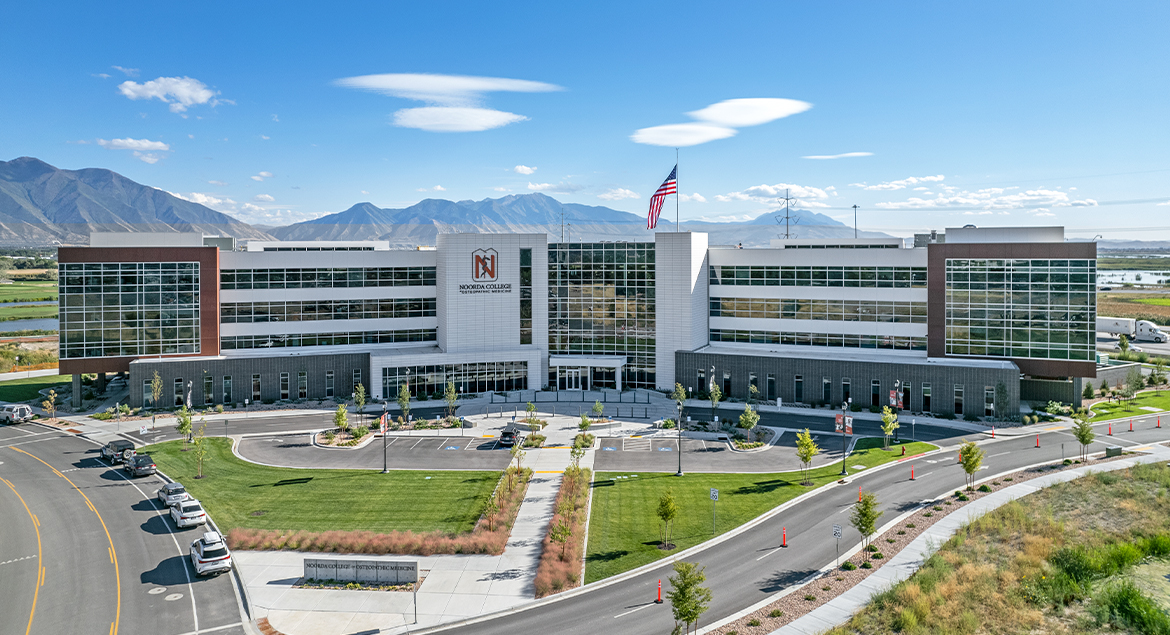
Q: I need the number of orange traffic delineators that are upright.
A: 10